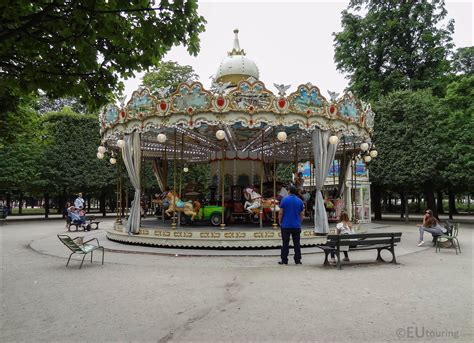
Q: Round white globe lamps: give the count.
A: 12